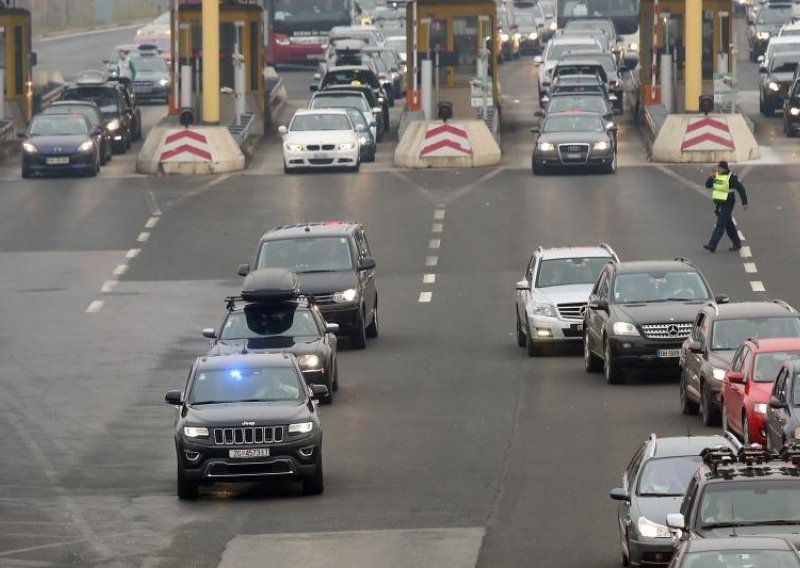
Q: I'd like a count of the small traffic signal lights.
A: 3